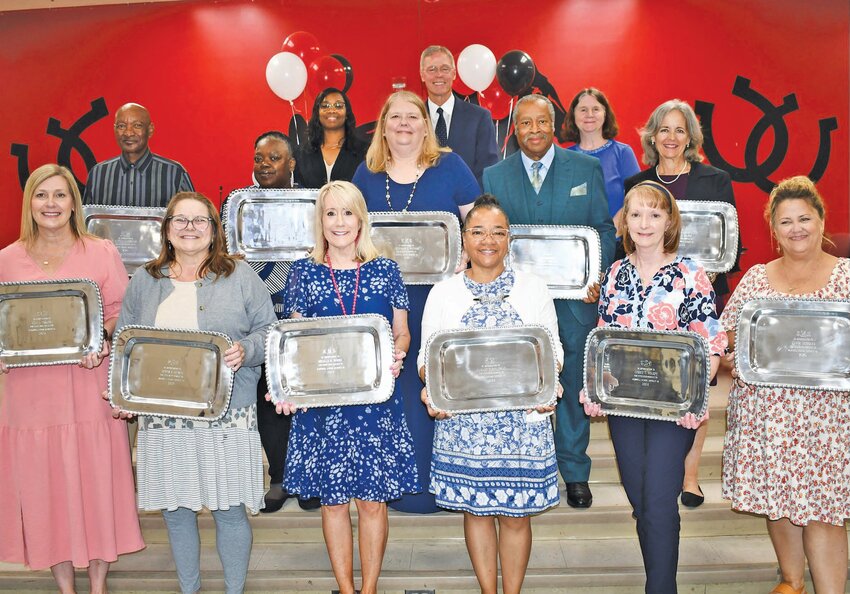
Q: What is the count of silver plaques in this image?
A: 11